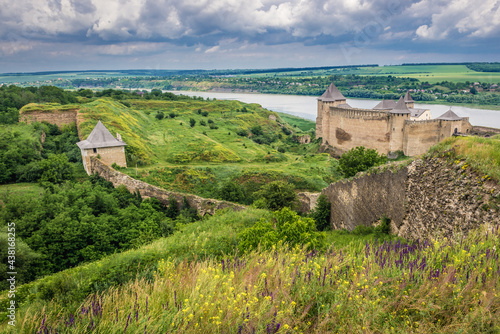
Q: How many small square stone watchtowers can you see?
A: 1